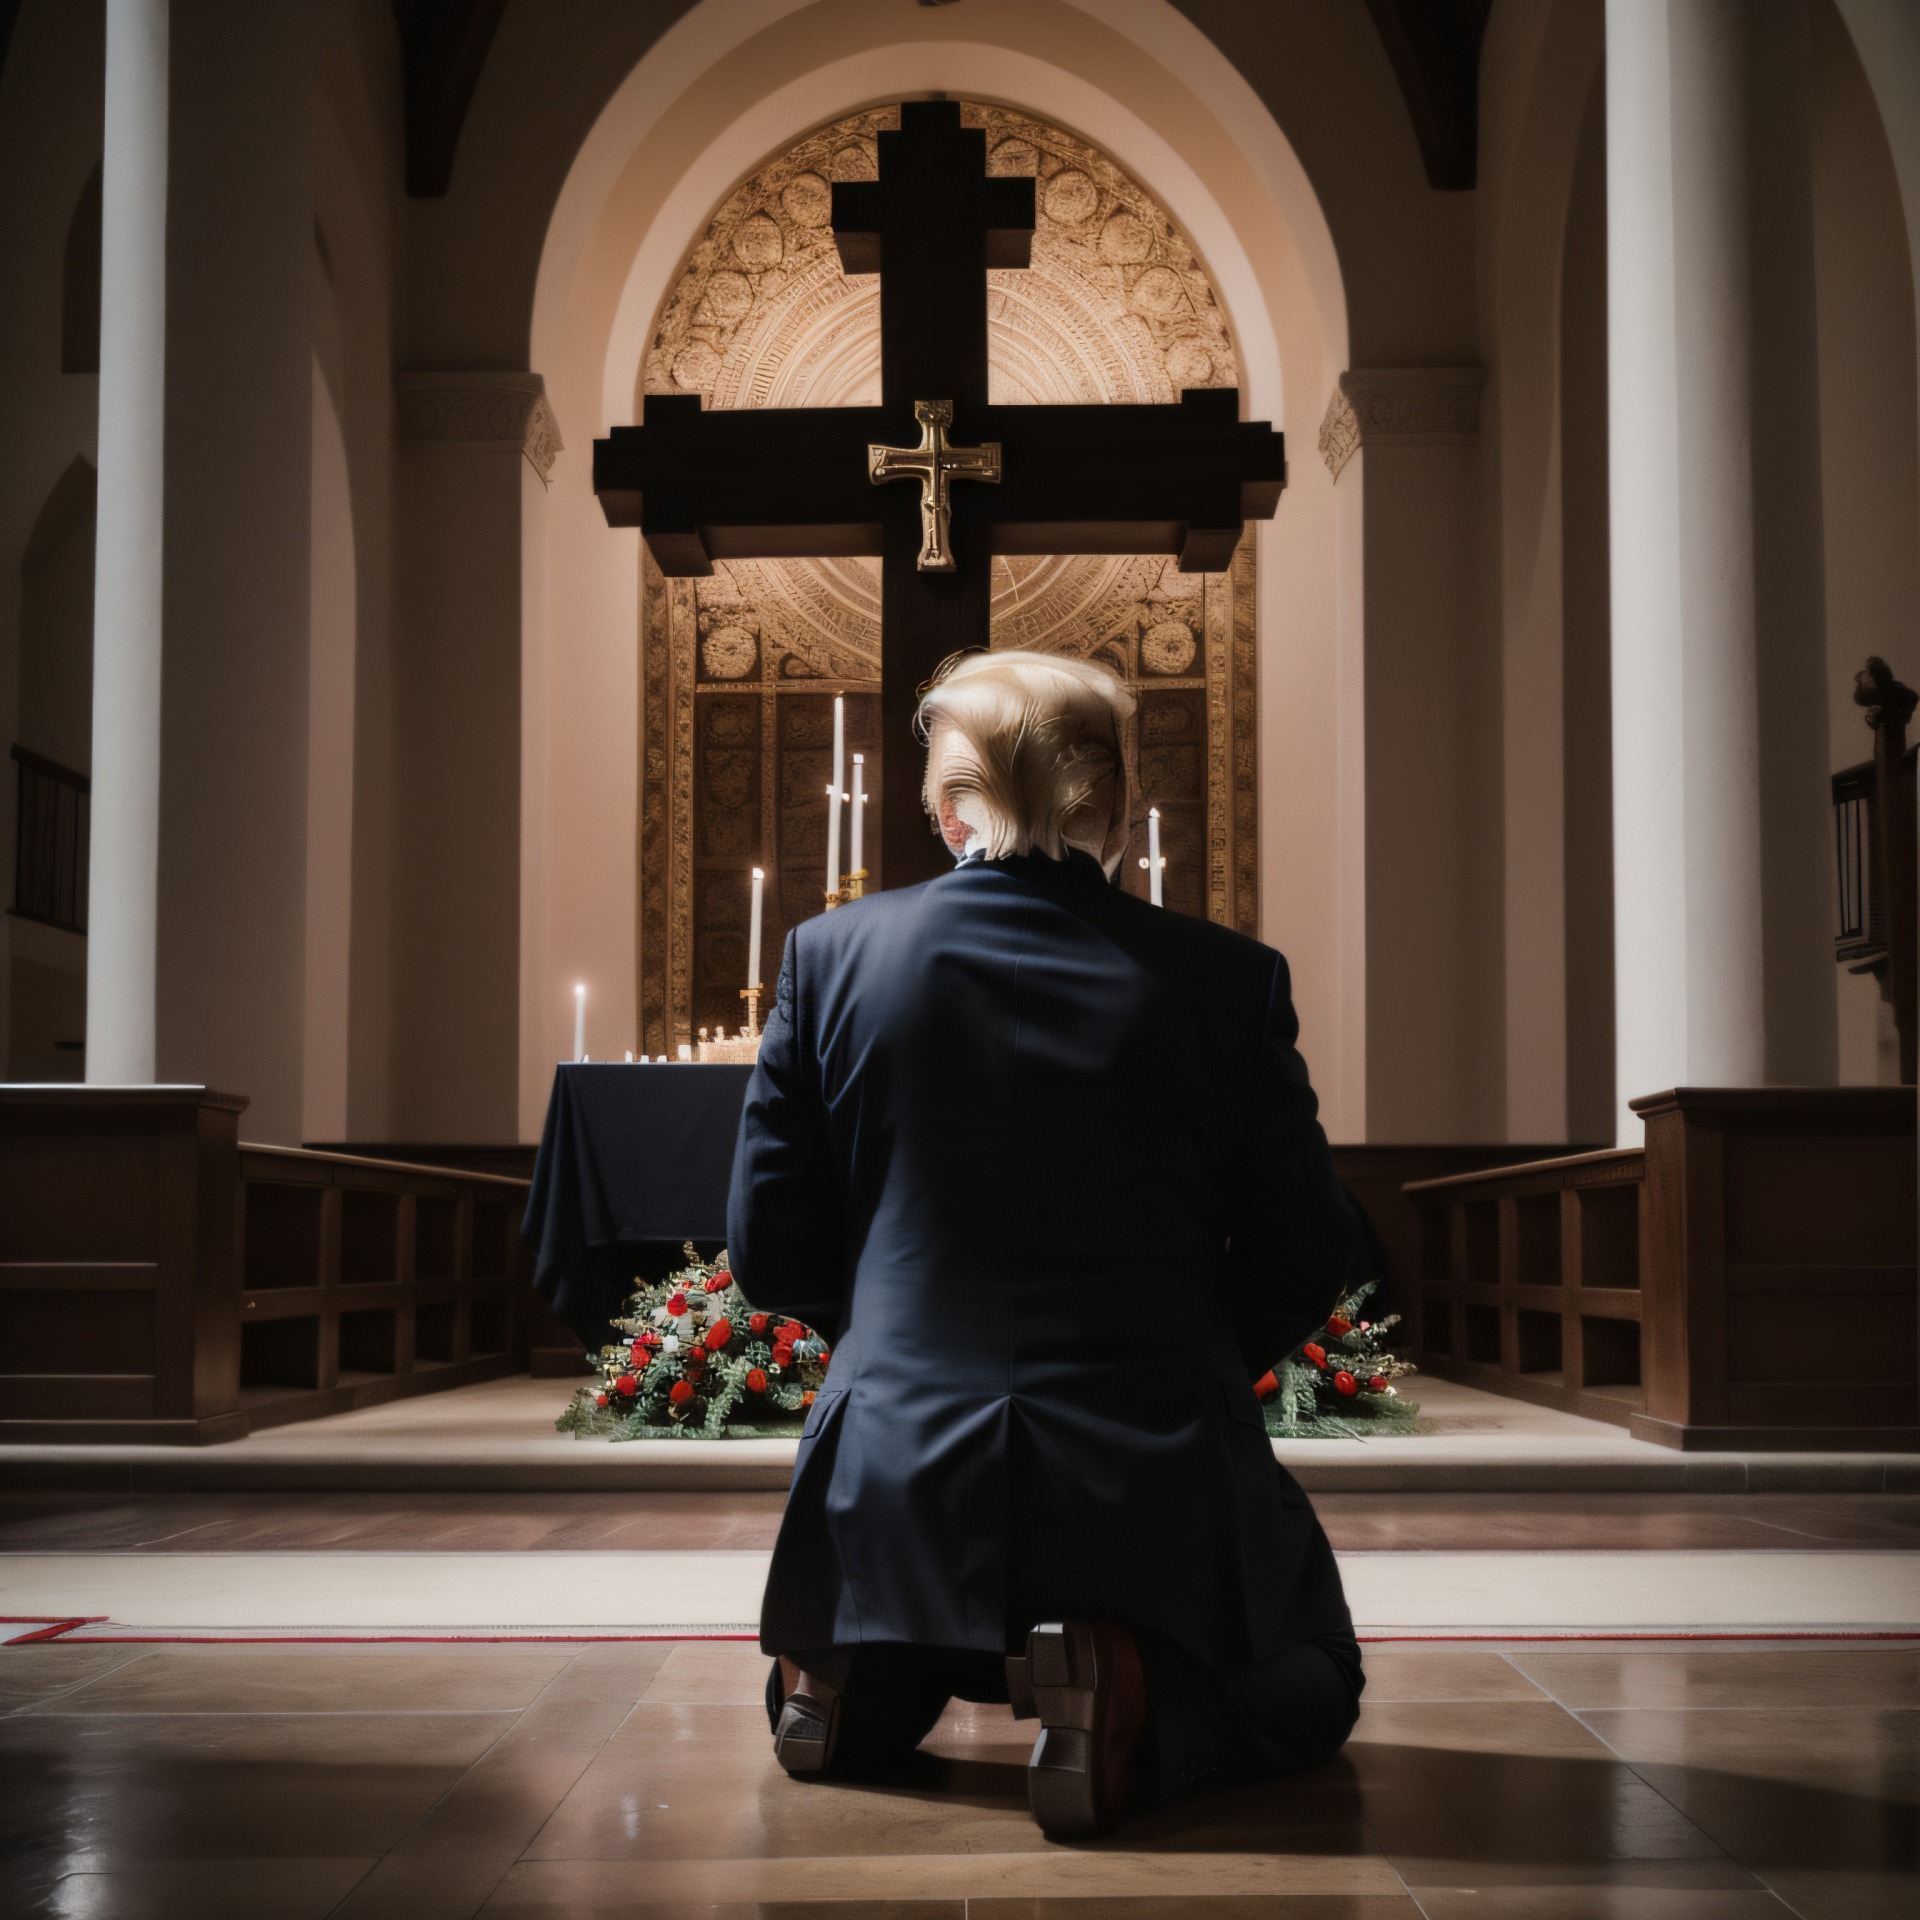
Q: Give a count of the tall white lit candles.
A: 5